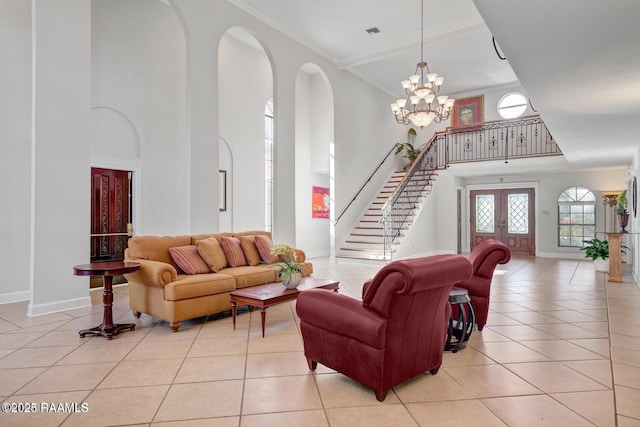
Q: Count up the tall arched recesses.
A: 3